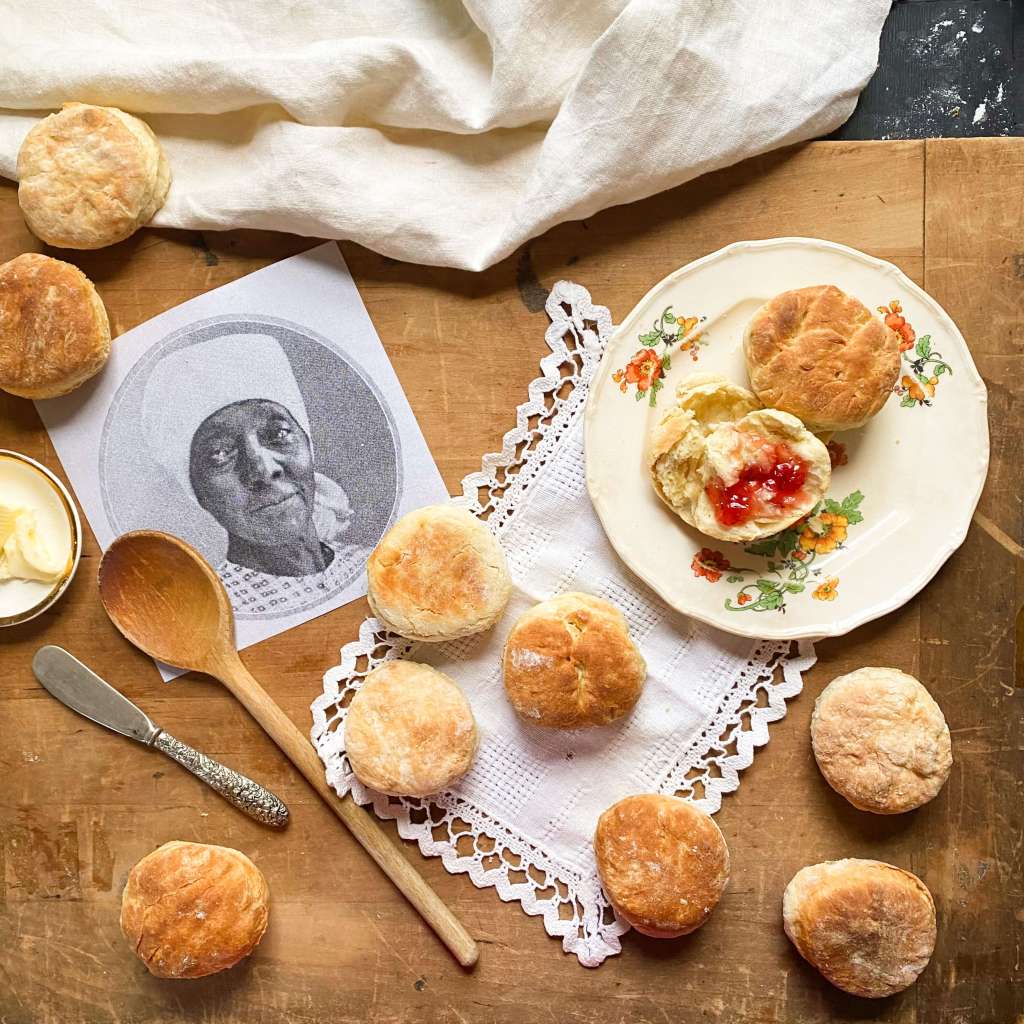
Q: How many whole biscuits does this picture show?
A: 10